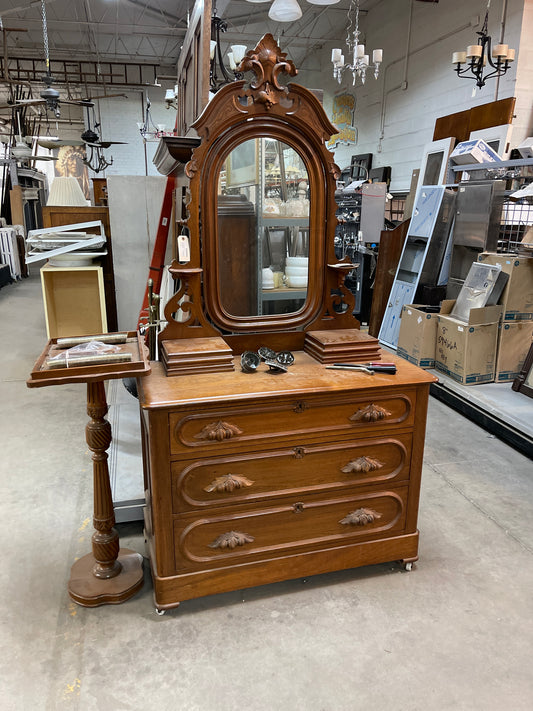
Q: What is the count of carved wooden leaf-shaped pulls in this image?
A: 6